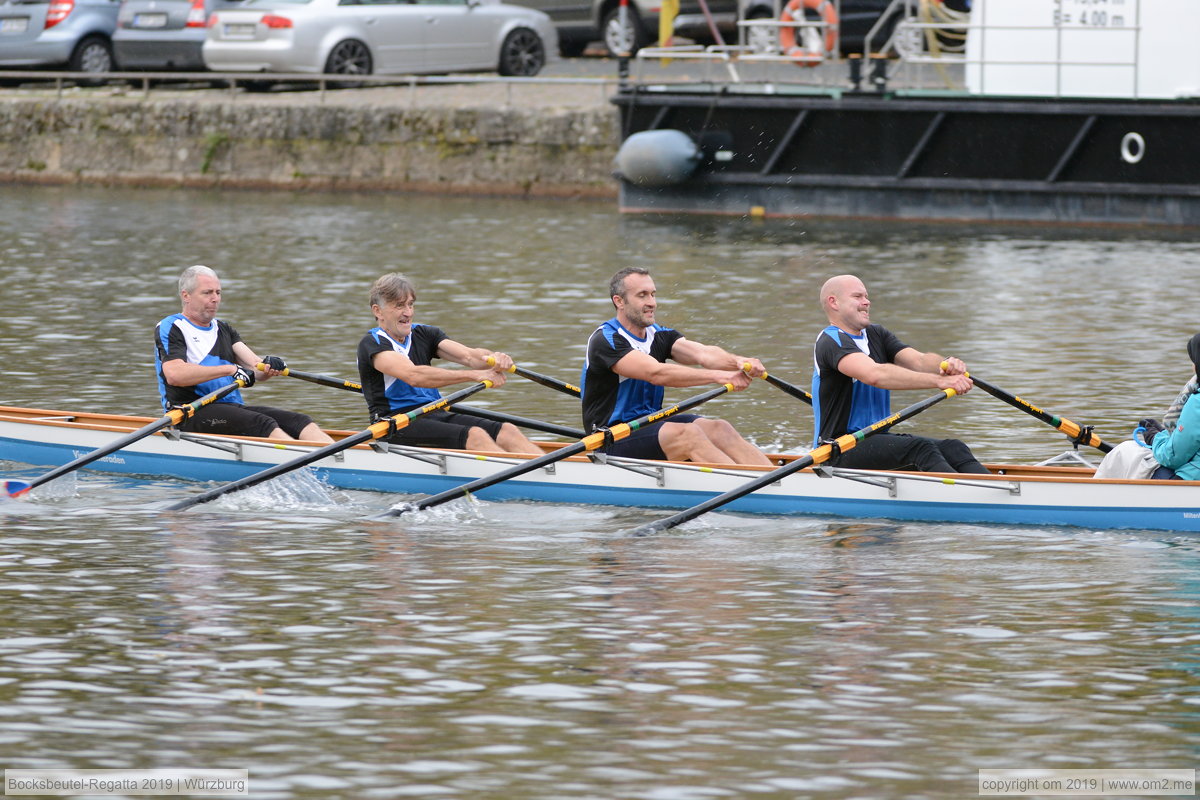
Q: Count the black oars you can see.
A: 8